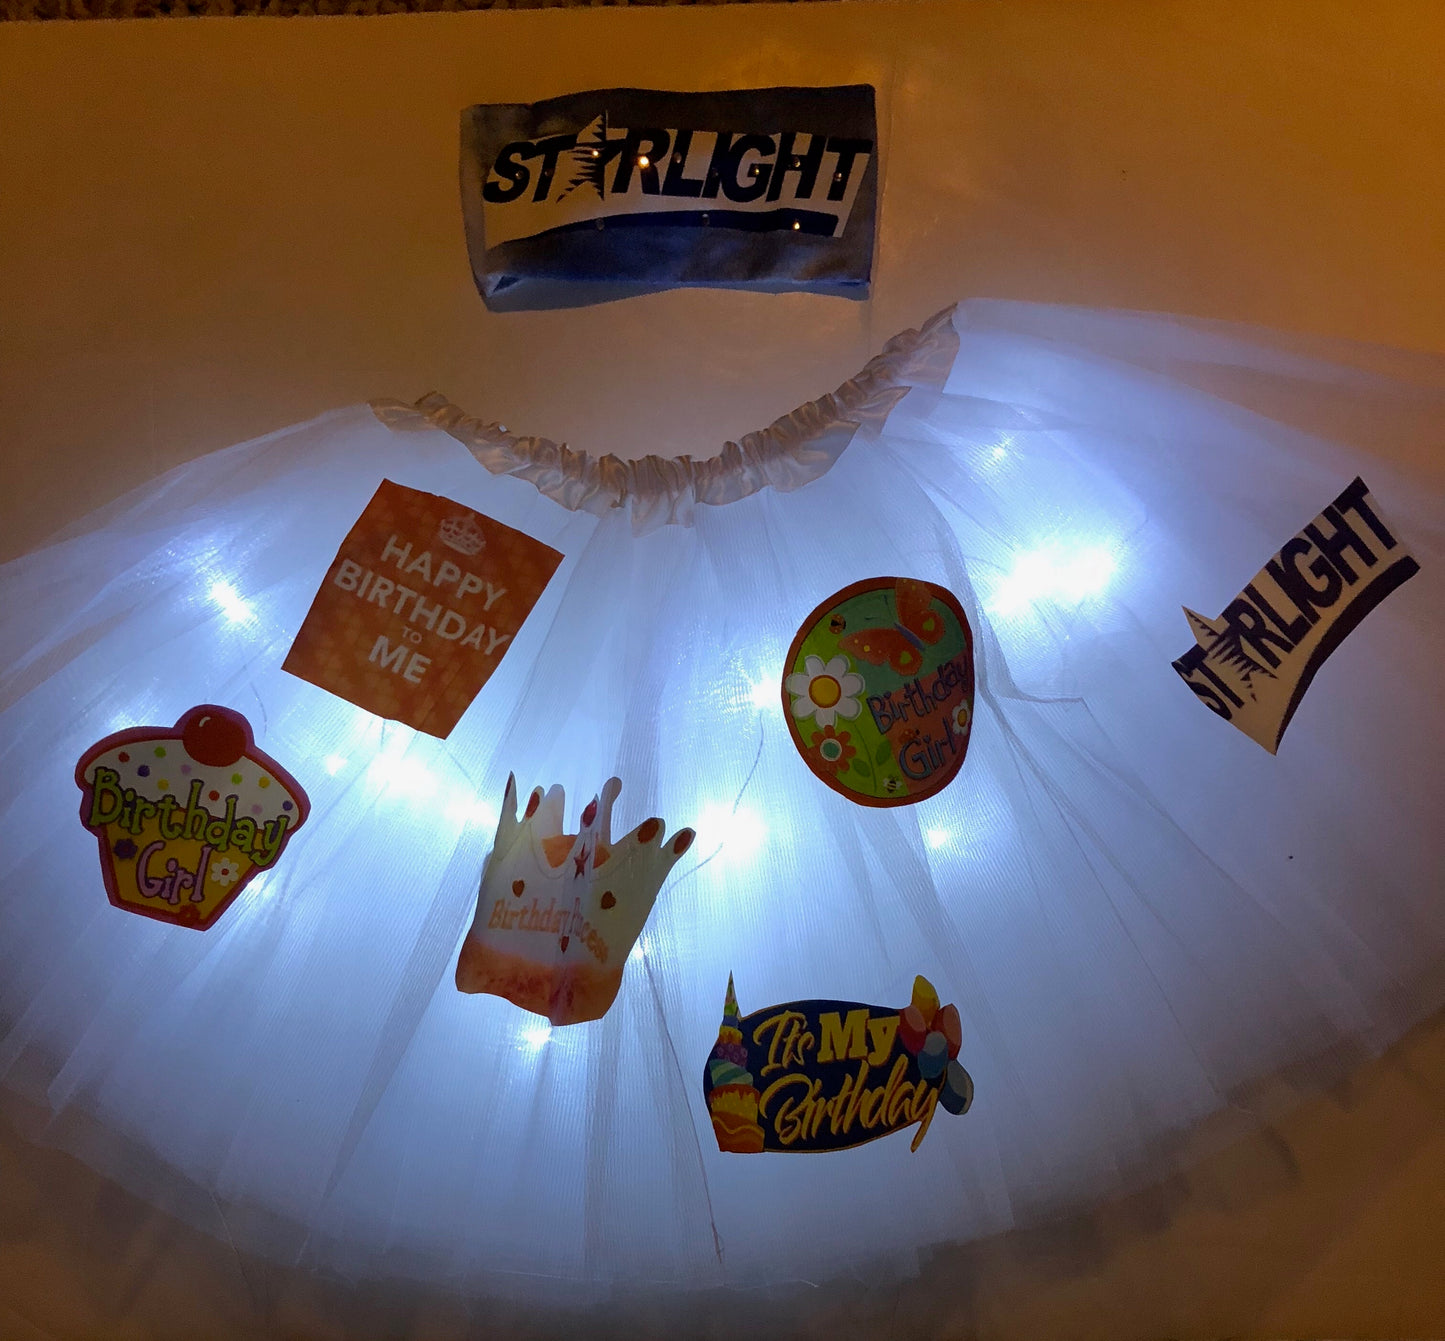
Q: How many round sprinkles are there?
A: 10